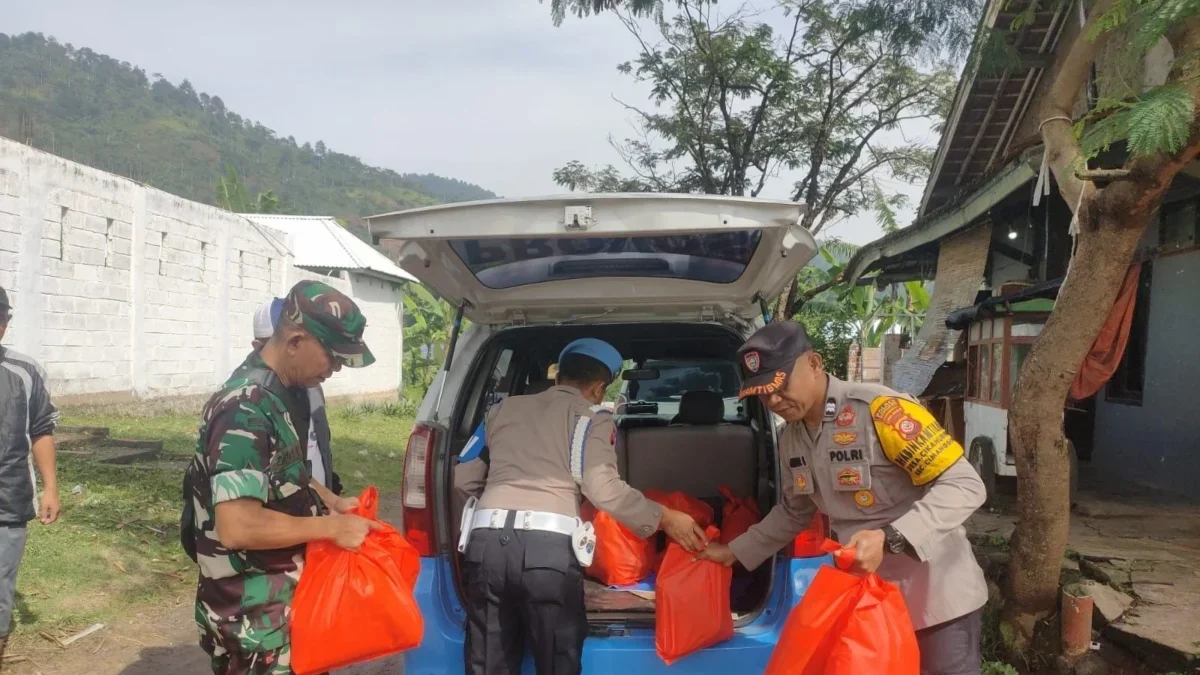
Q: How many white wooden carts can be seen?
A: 1